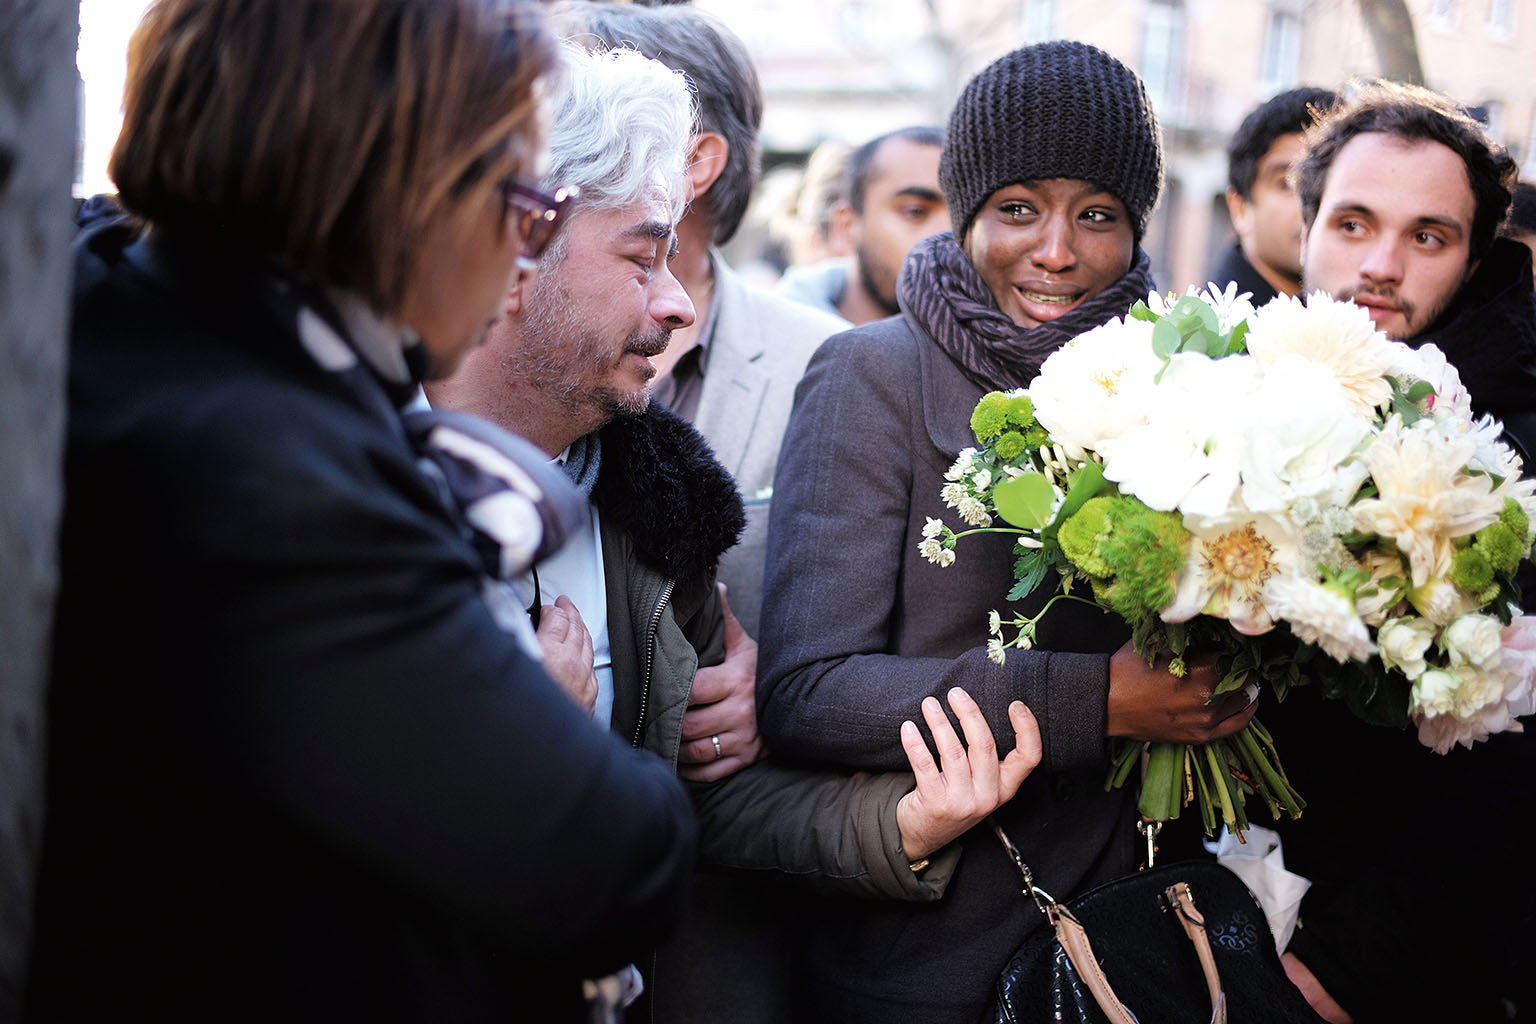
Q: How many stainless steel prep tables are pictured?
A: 0